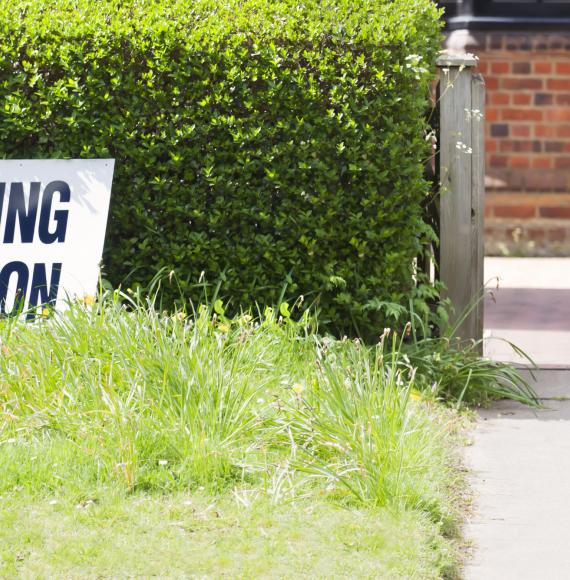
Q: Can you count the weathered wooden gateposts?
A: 1